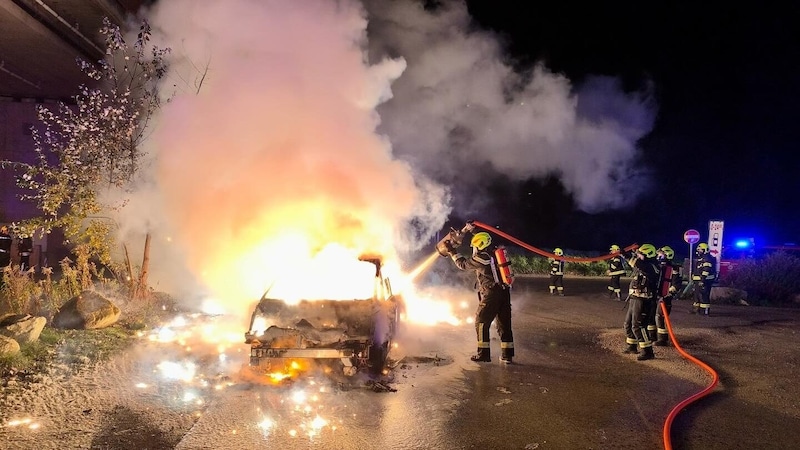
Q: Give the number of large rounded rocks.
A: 3